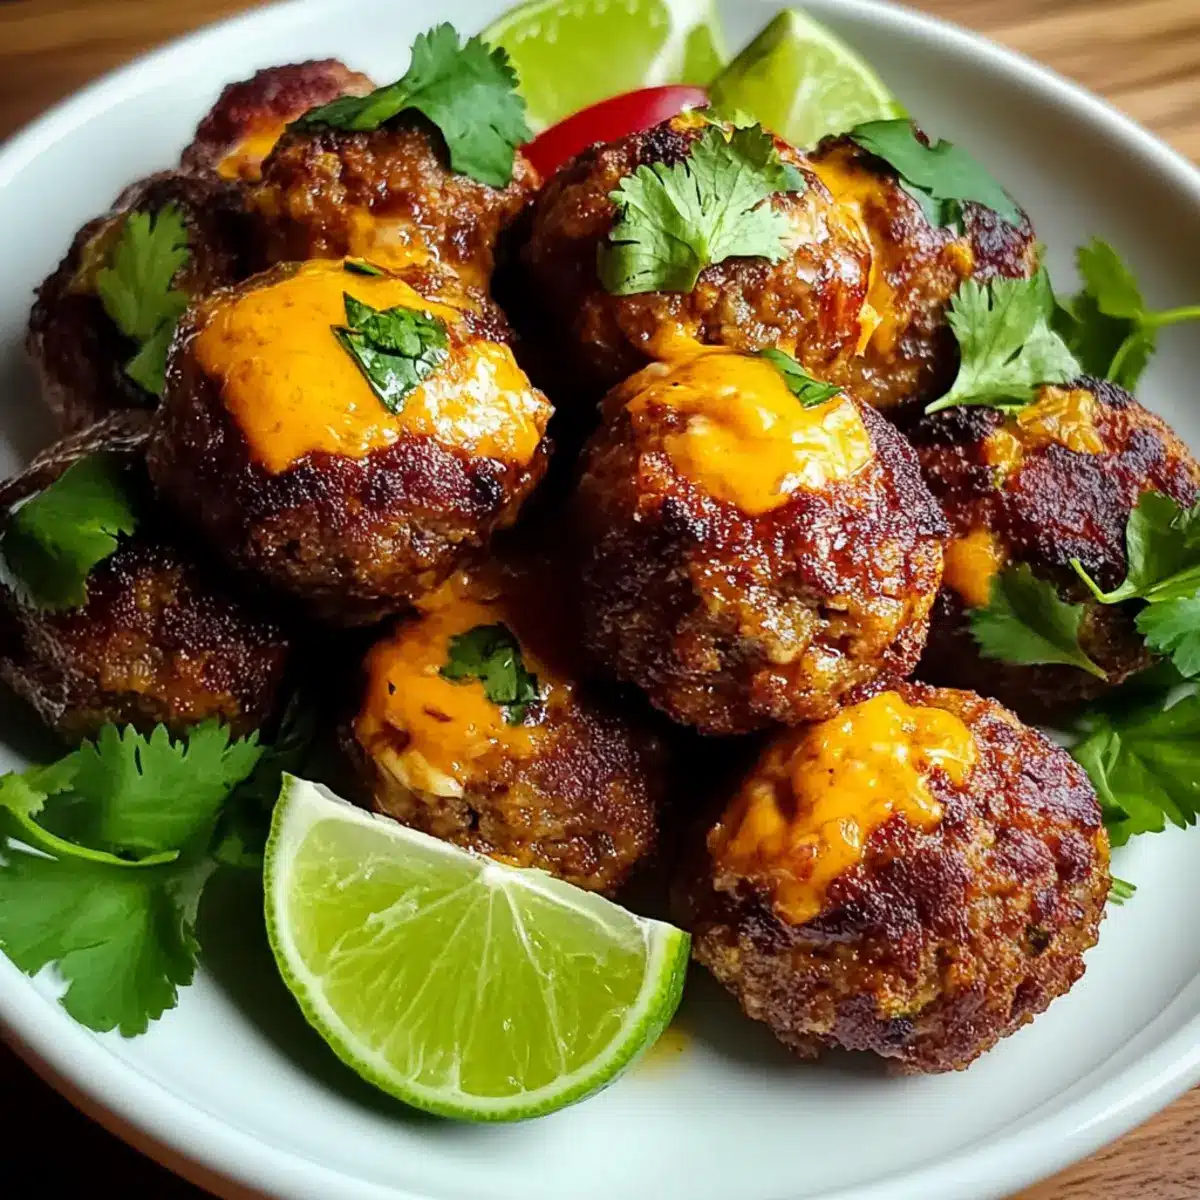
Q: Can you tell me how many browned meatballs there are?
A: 11